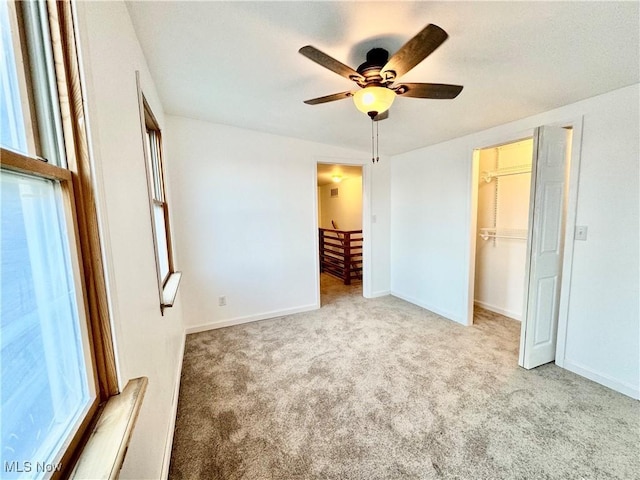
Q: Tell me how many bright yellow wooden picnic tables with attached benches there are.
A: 0